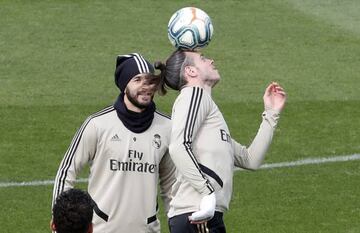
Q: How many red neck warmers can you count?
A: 0